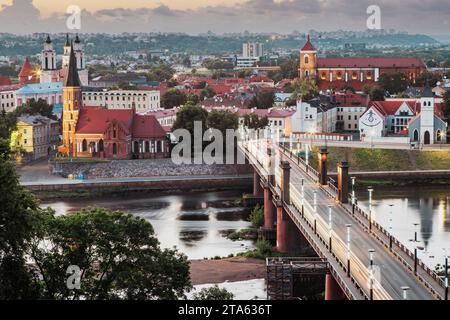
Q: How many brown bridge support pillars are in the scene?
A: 4